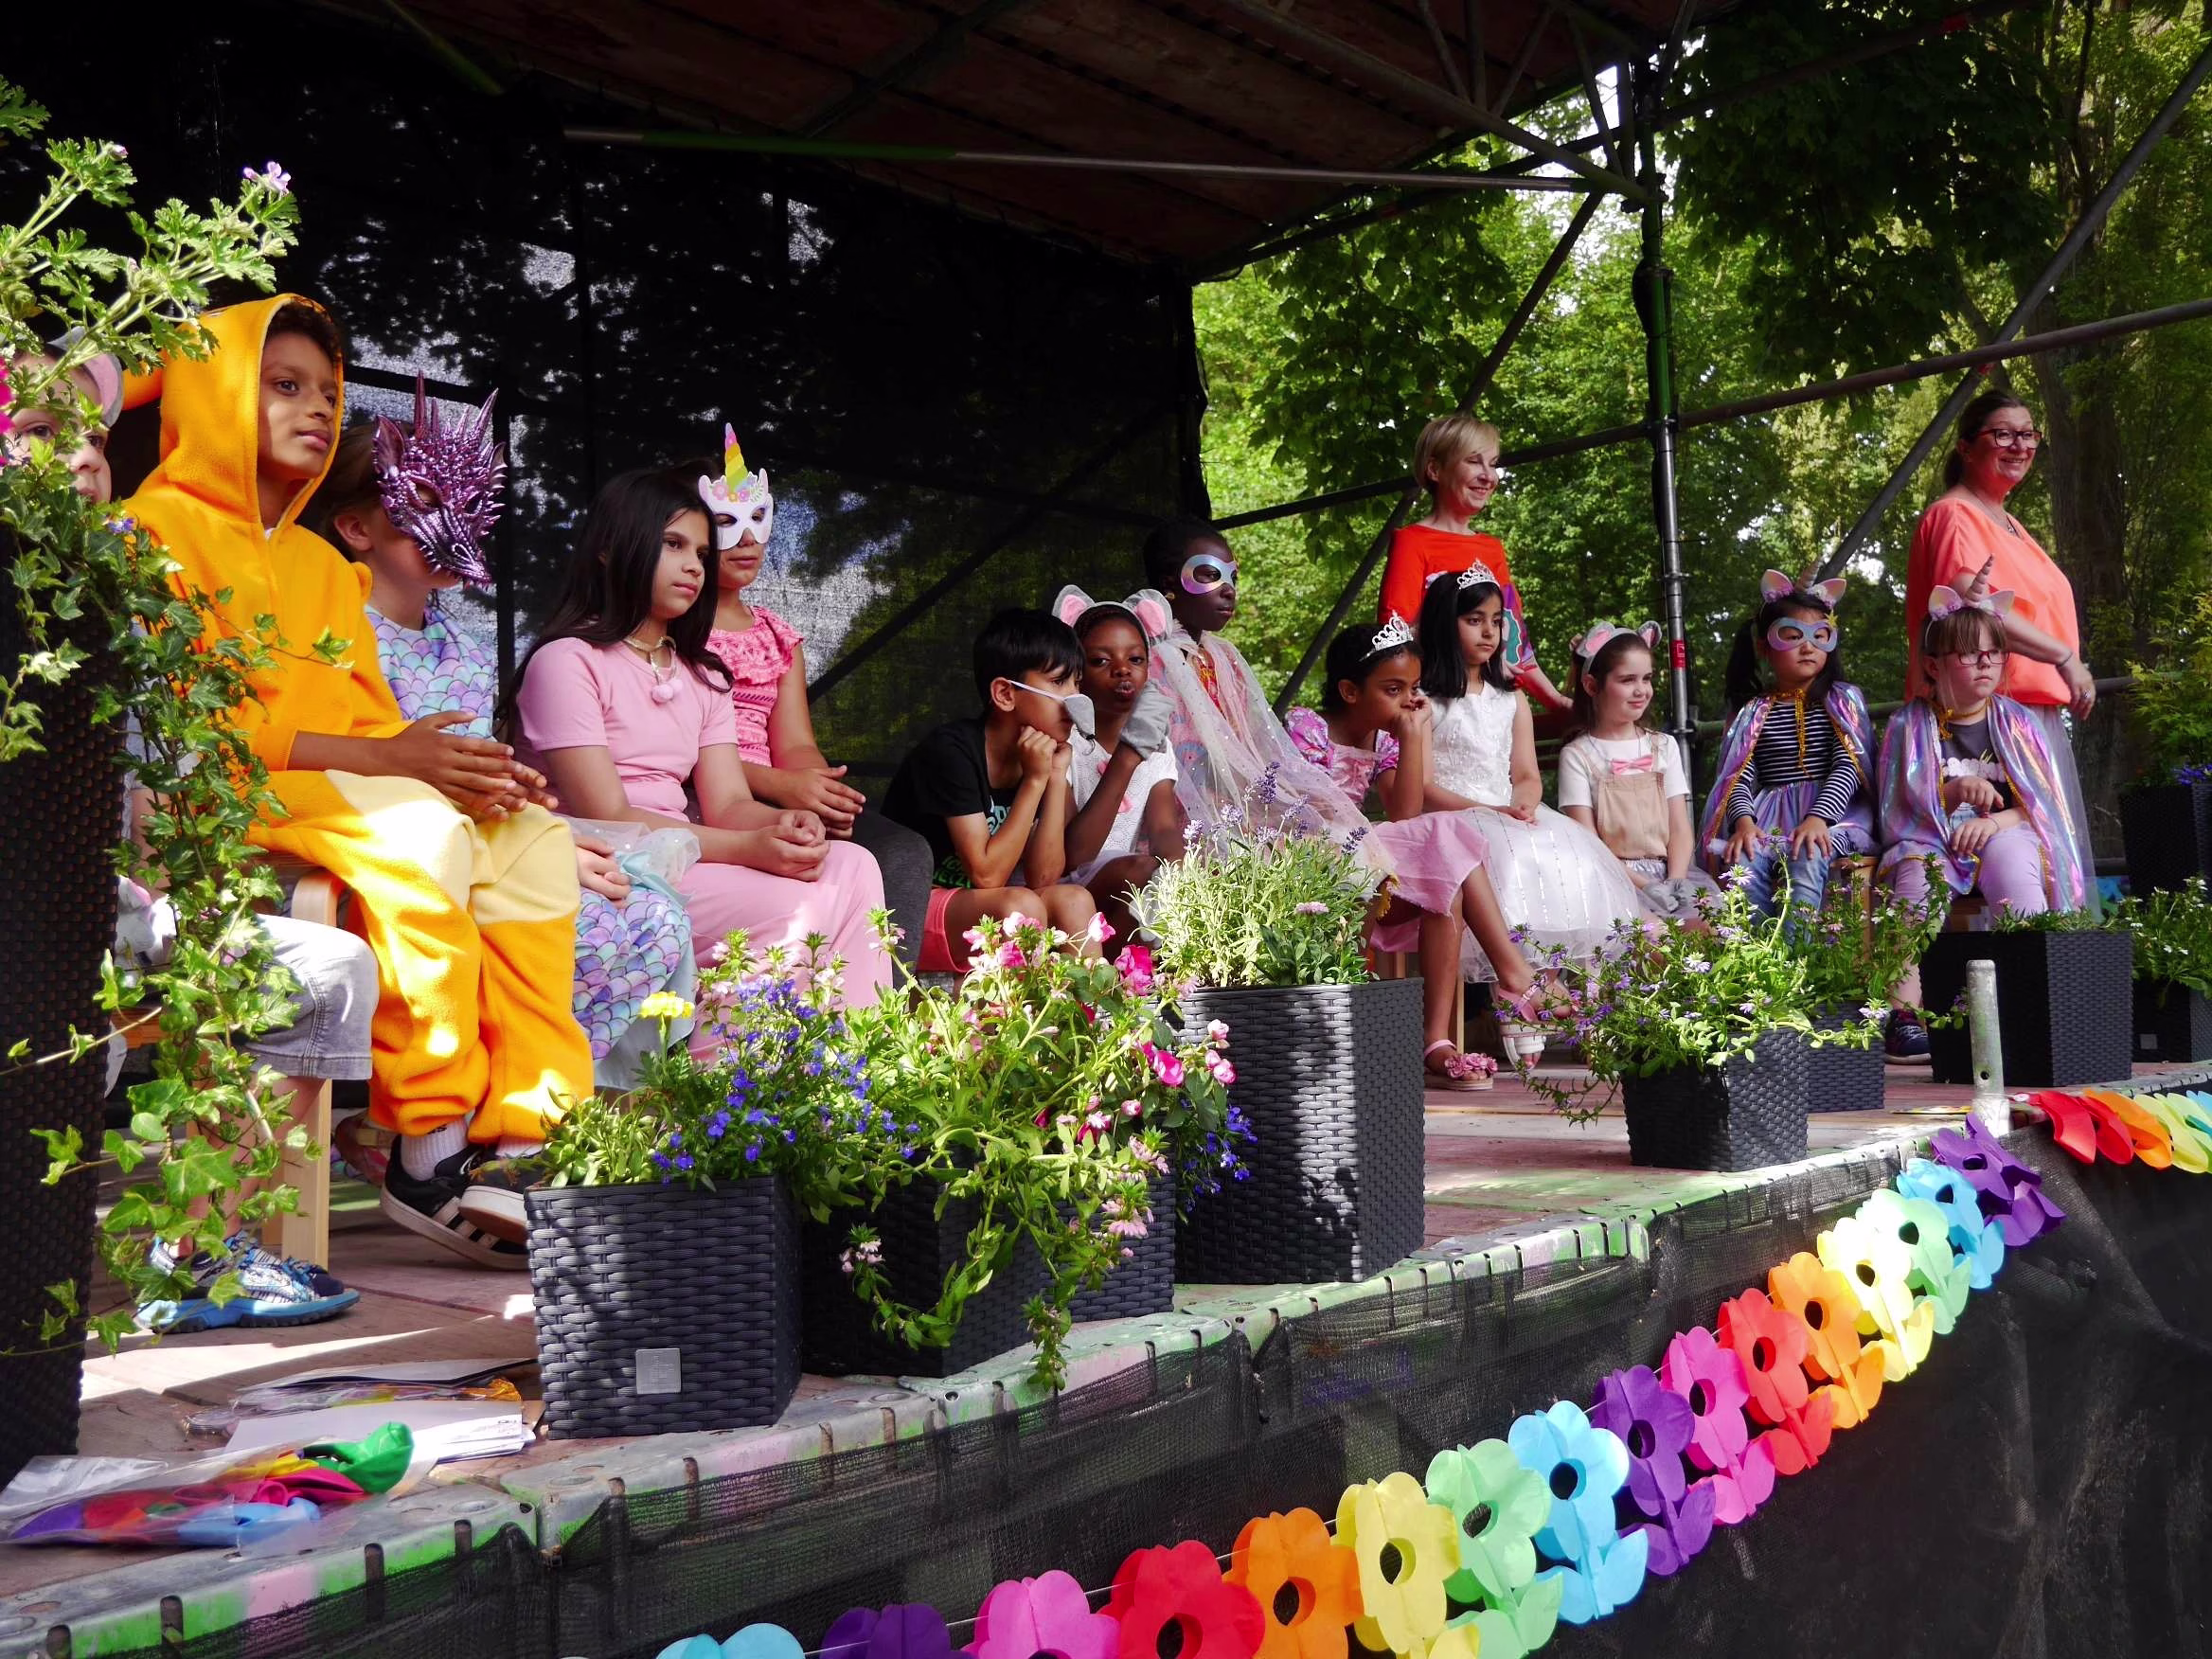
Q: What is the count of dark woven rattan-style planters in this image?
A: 10